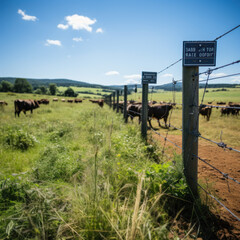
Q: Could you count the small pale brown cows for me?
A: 2